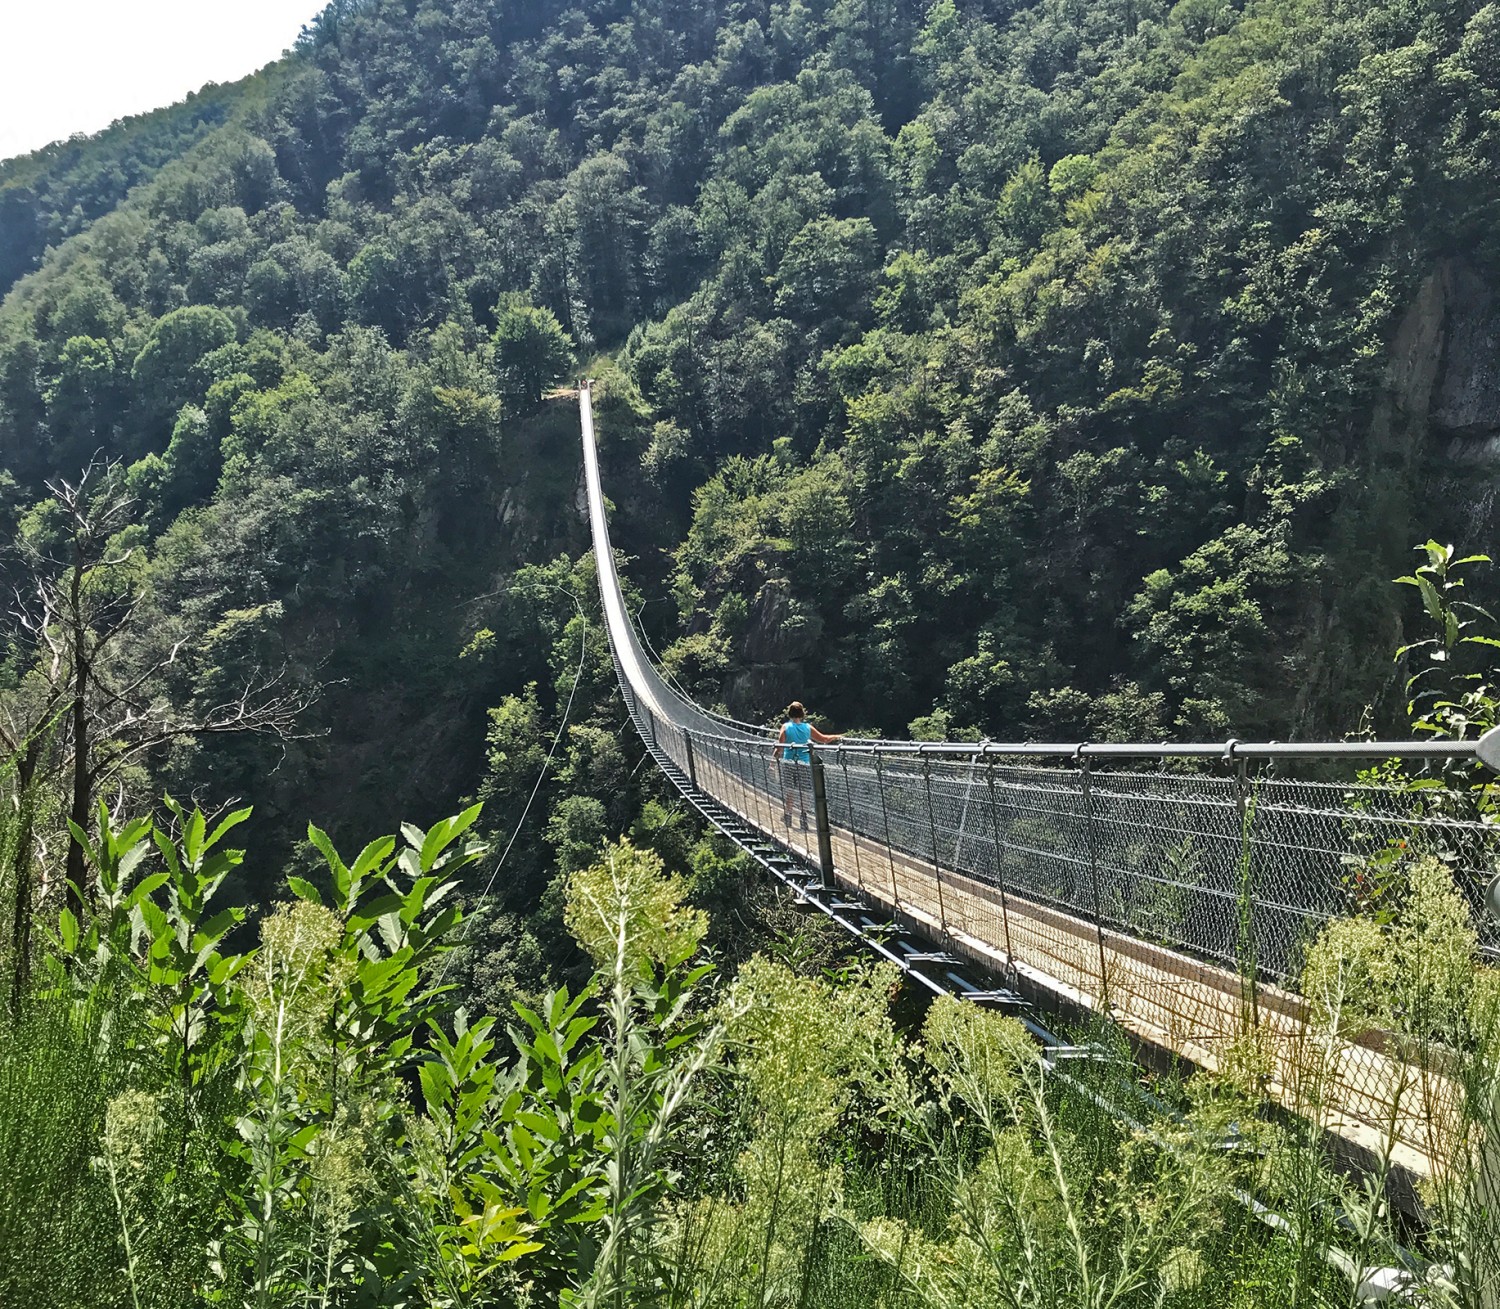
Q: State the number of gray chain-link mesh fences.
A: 2